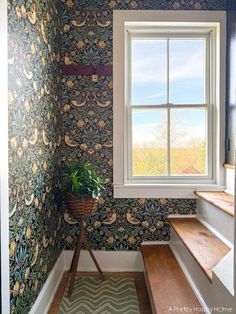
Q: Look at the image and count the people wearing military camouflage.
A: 0